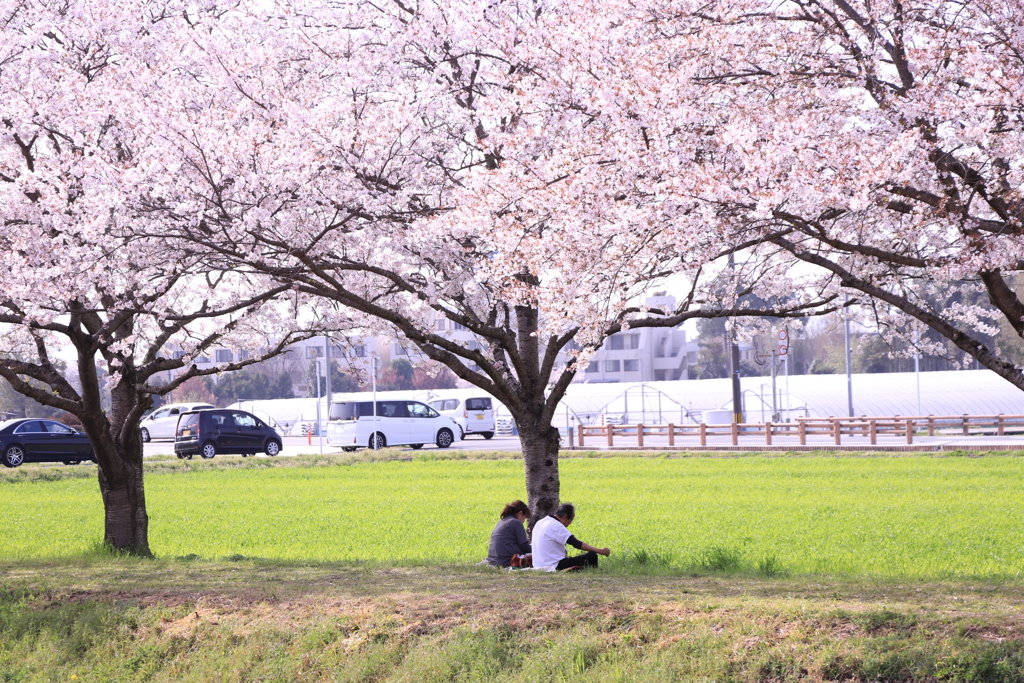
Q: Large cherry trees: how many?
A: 3